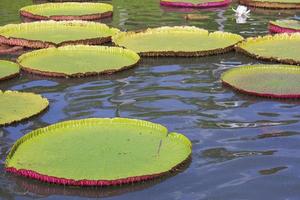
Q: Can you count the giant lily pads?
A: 12